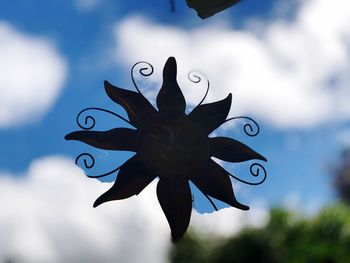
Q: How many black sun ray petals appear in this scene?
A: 8